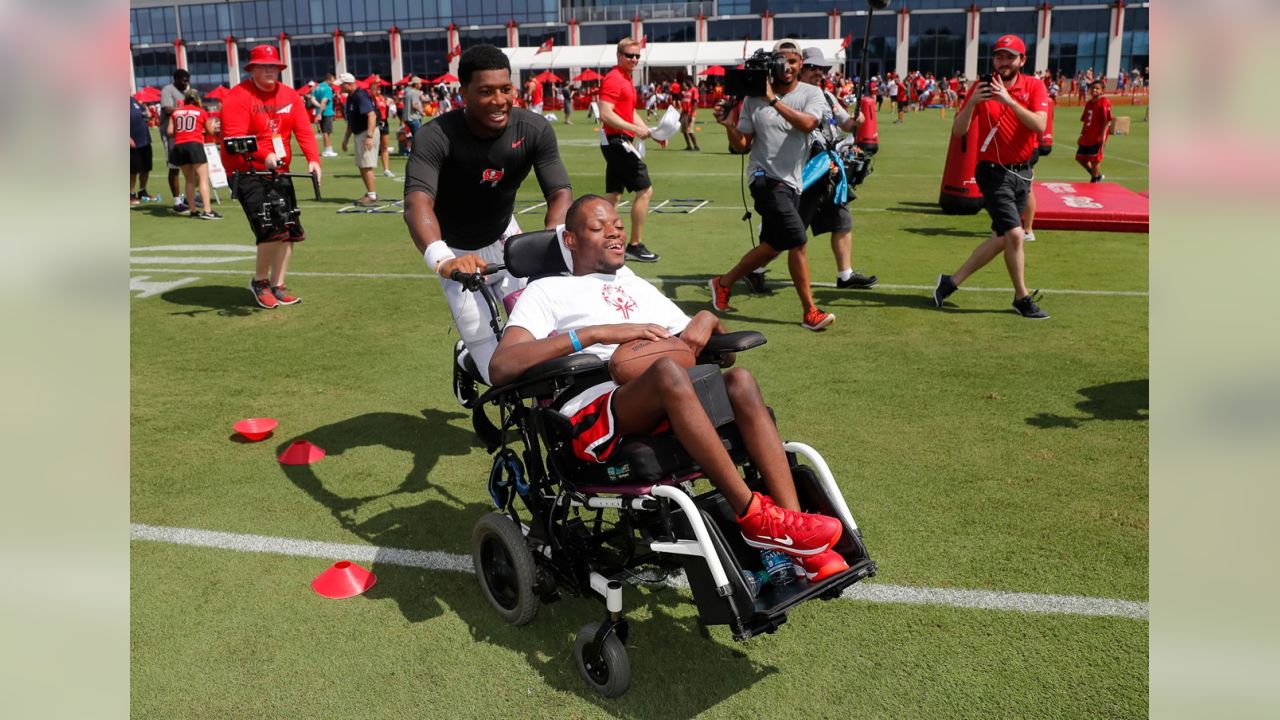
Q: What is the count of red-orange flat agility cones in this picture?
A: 3